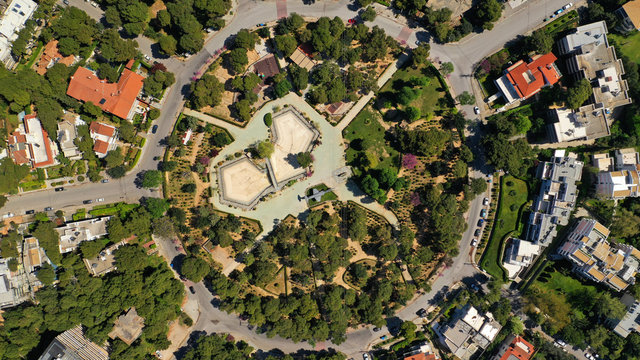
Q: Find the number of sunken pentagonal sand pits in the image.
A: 2